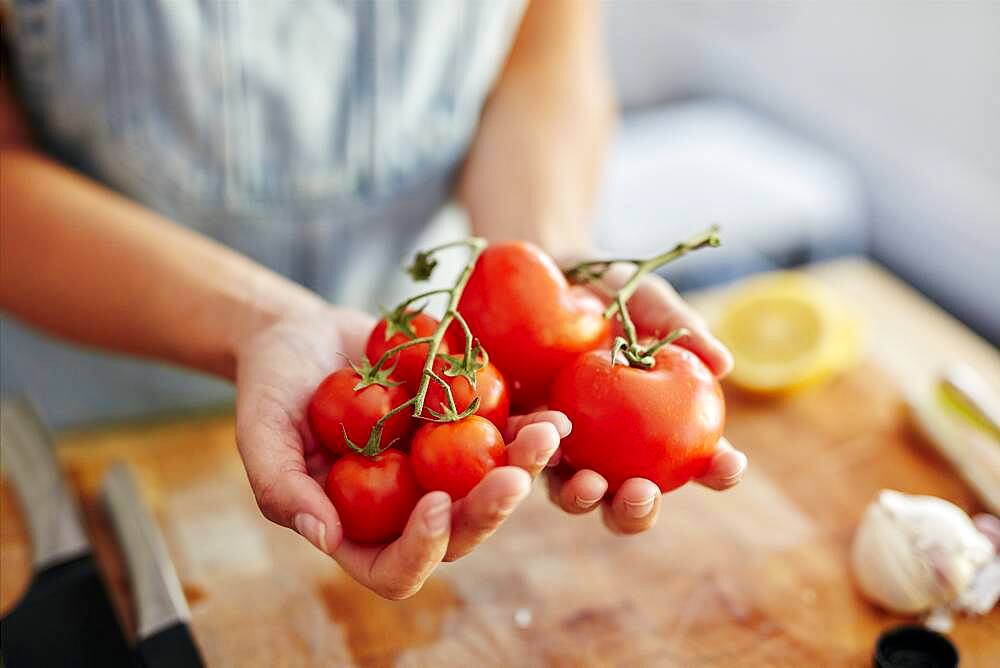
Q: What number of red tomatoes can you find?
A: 7